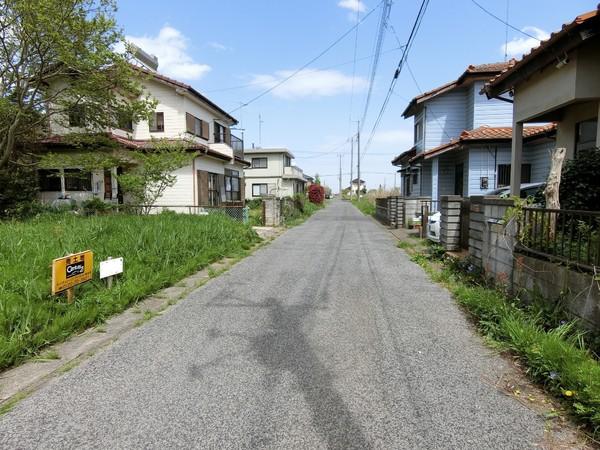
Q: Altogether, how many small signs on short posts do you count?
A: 2